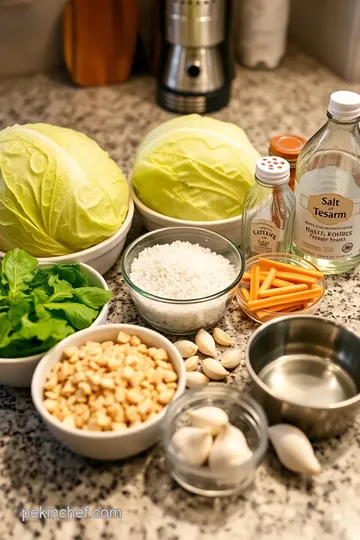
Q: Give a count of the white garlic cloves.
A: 11